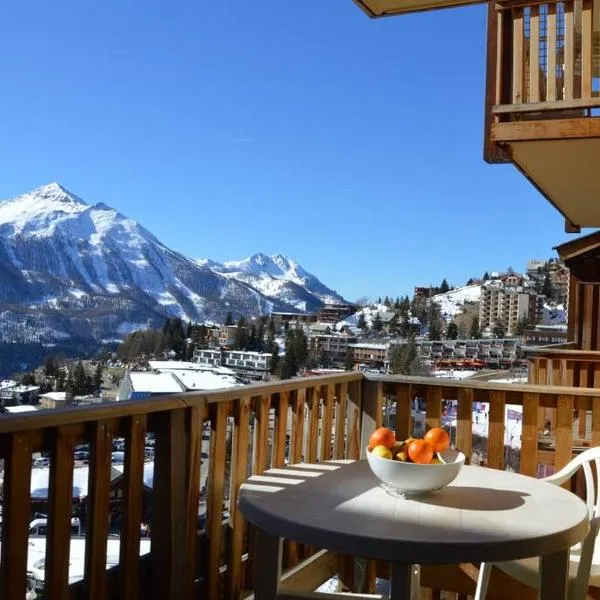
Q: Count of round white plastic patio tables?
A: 1